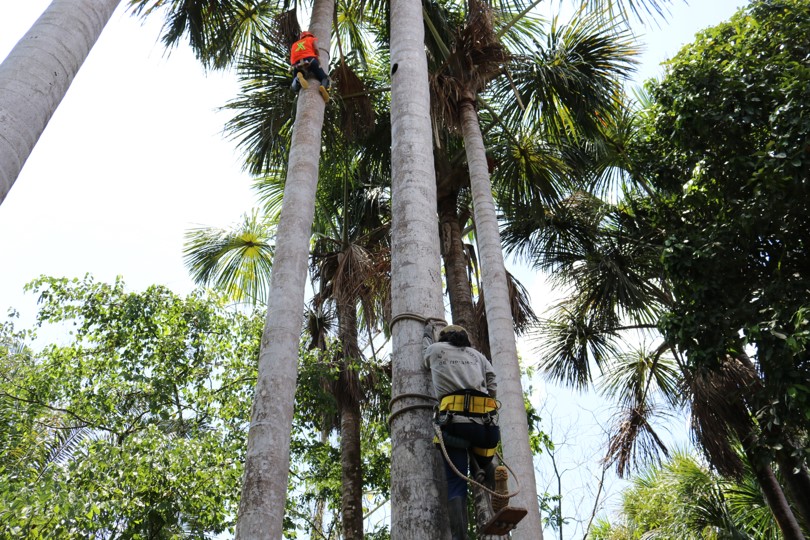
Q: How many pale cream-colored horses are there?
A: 0